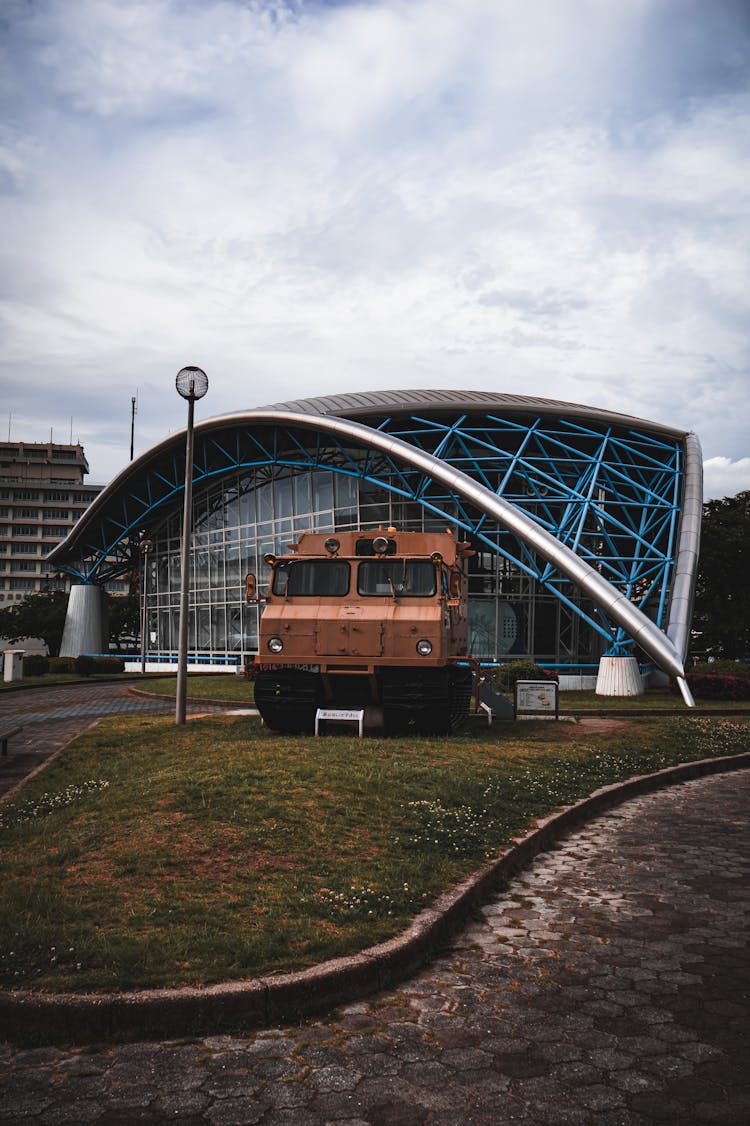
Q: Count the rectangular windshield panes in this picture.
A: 2